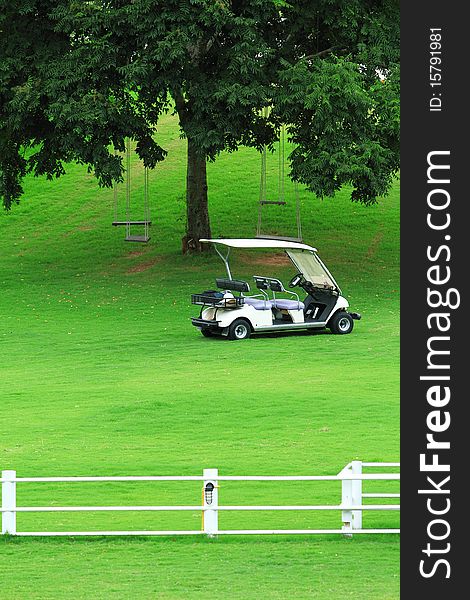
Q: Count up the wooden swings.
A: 4